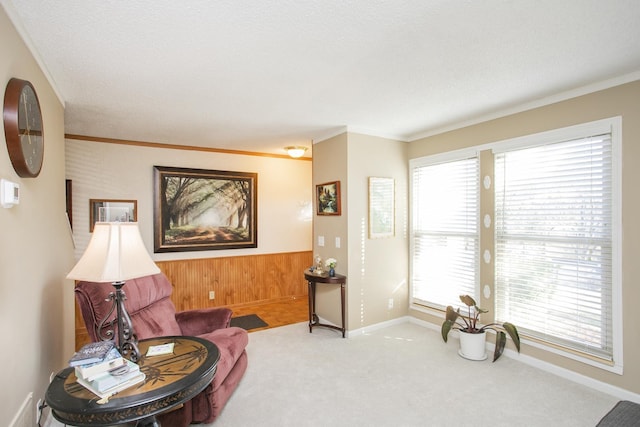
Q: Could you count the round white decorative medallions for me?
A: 4